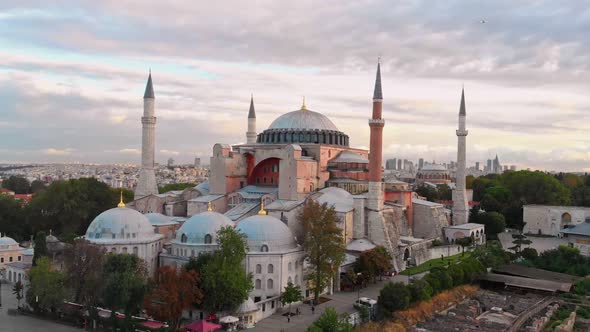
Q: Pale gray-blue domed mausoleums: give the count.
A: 3